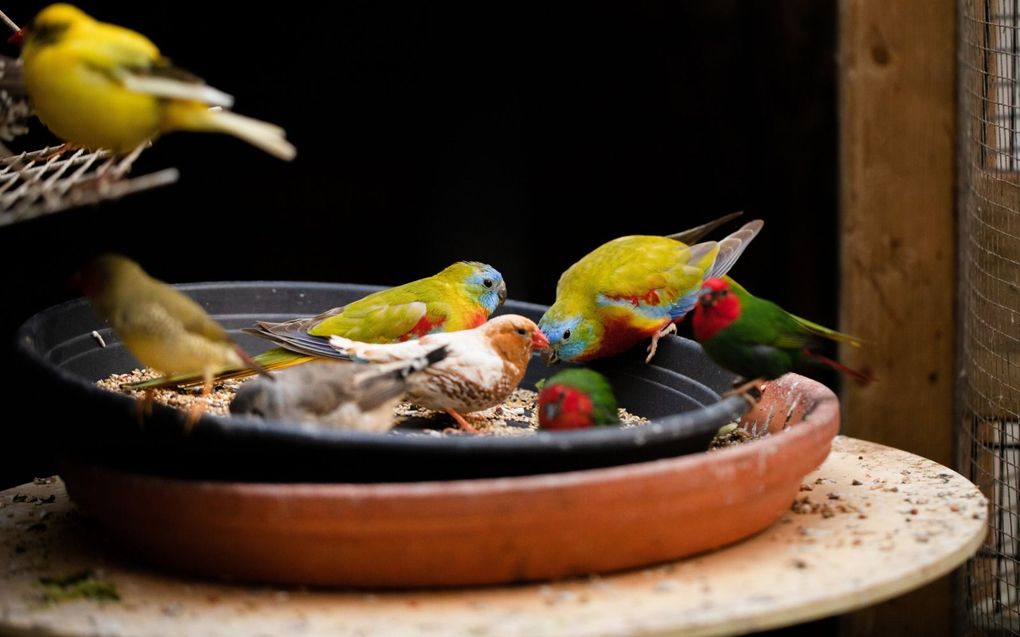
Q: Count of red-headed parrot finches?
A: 2